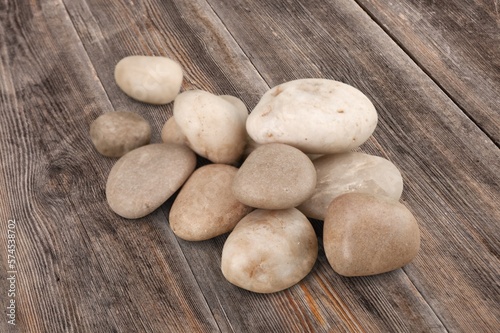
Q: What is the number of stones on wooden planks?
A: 12